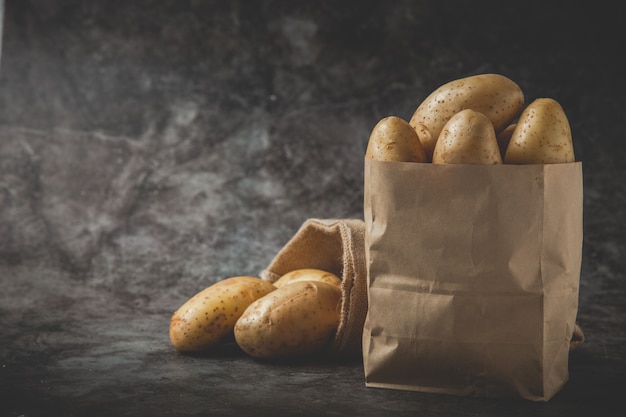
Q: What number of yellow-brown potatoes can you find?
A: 8